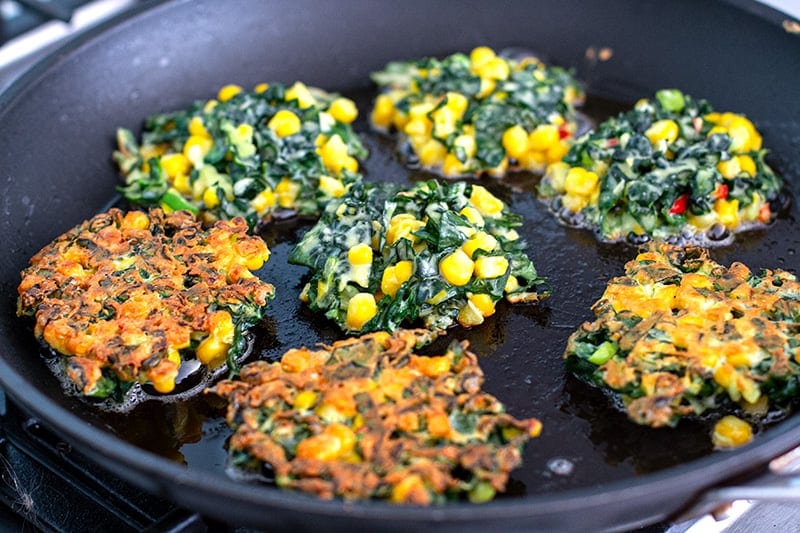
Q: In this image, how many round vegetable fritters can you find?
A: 7